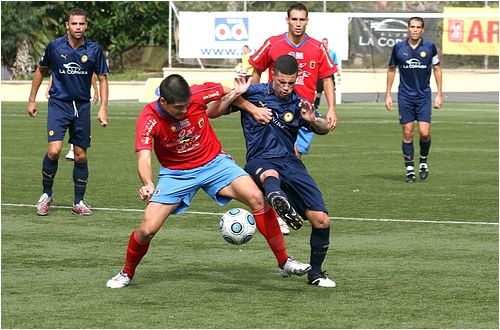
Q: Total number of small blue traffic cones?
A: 0